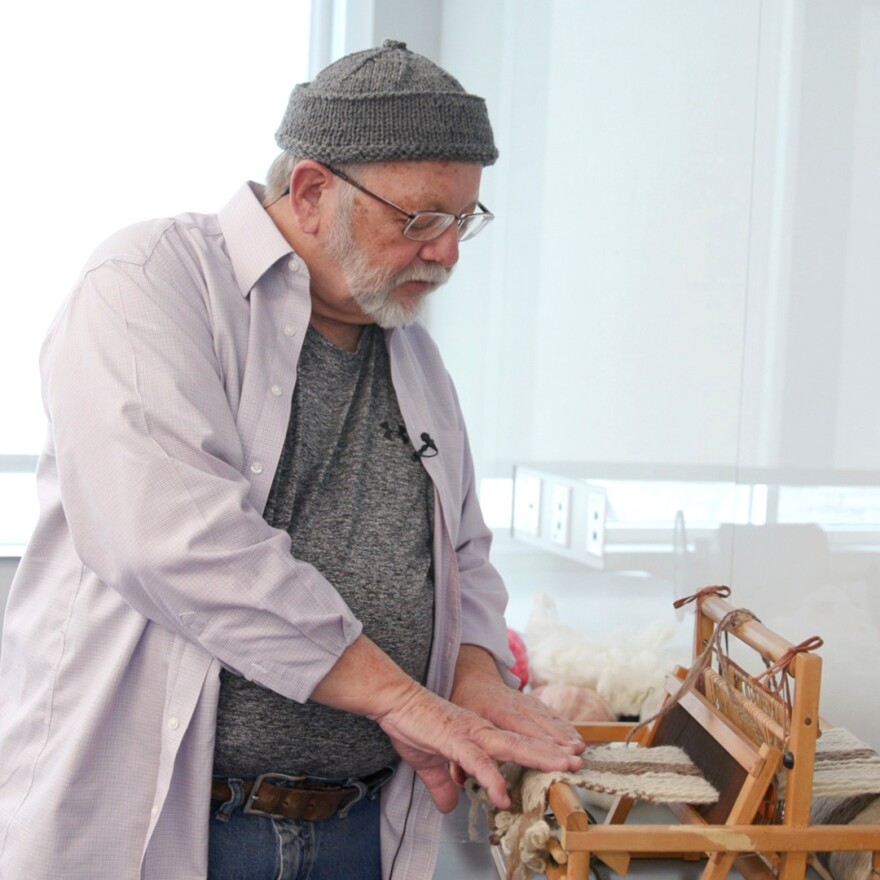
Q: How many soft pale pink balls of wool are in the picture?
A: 1